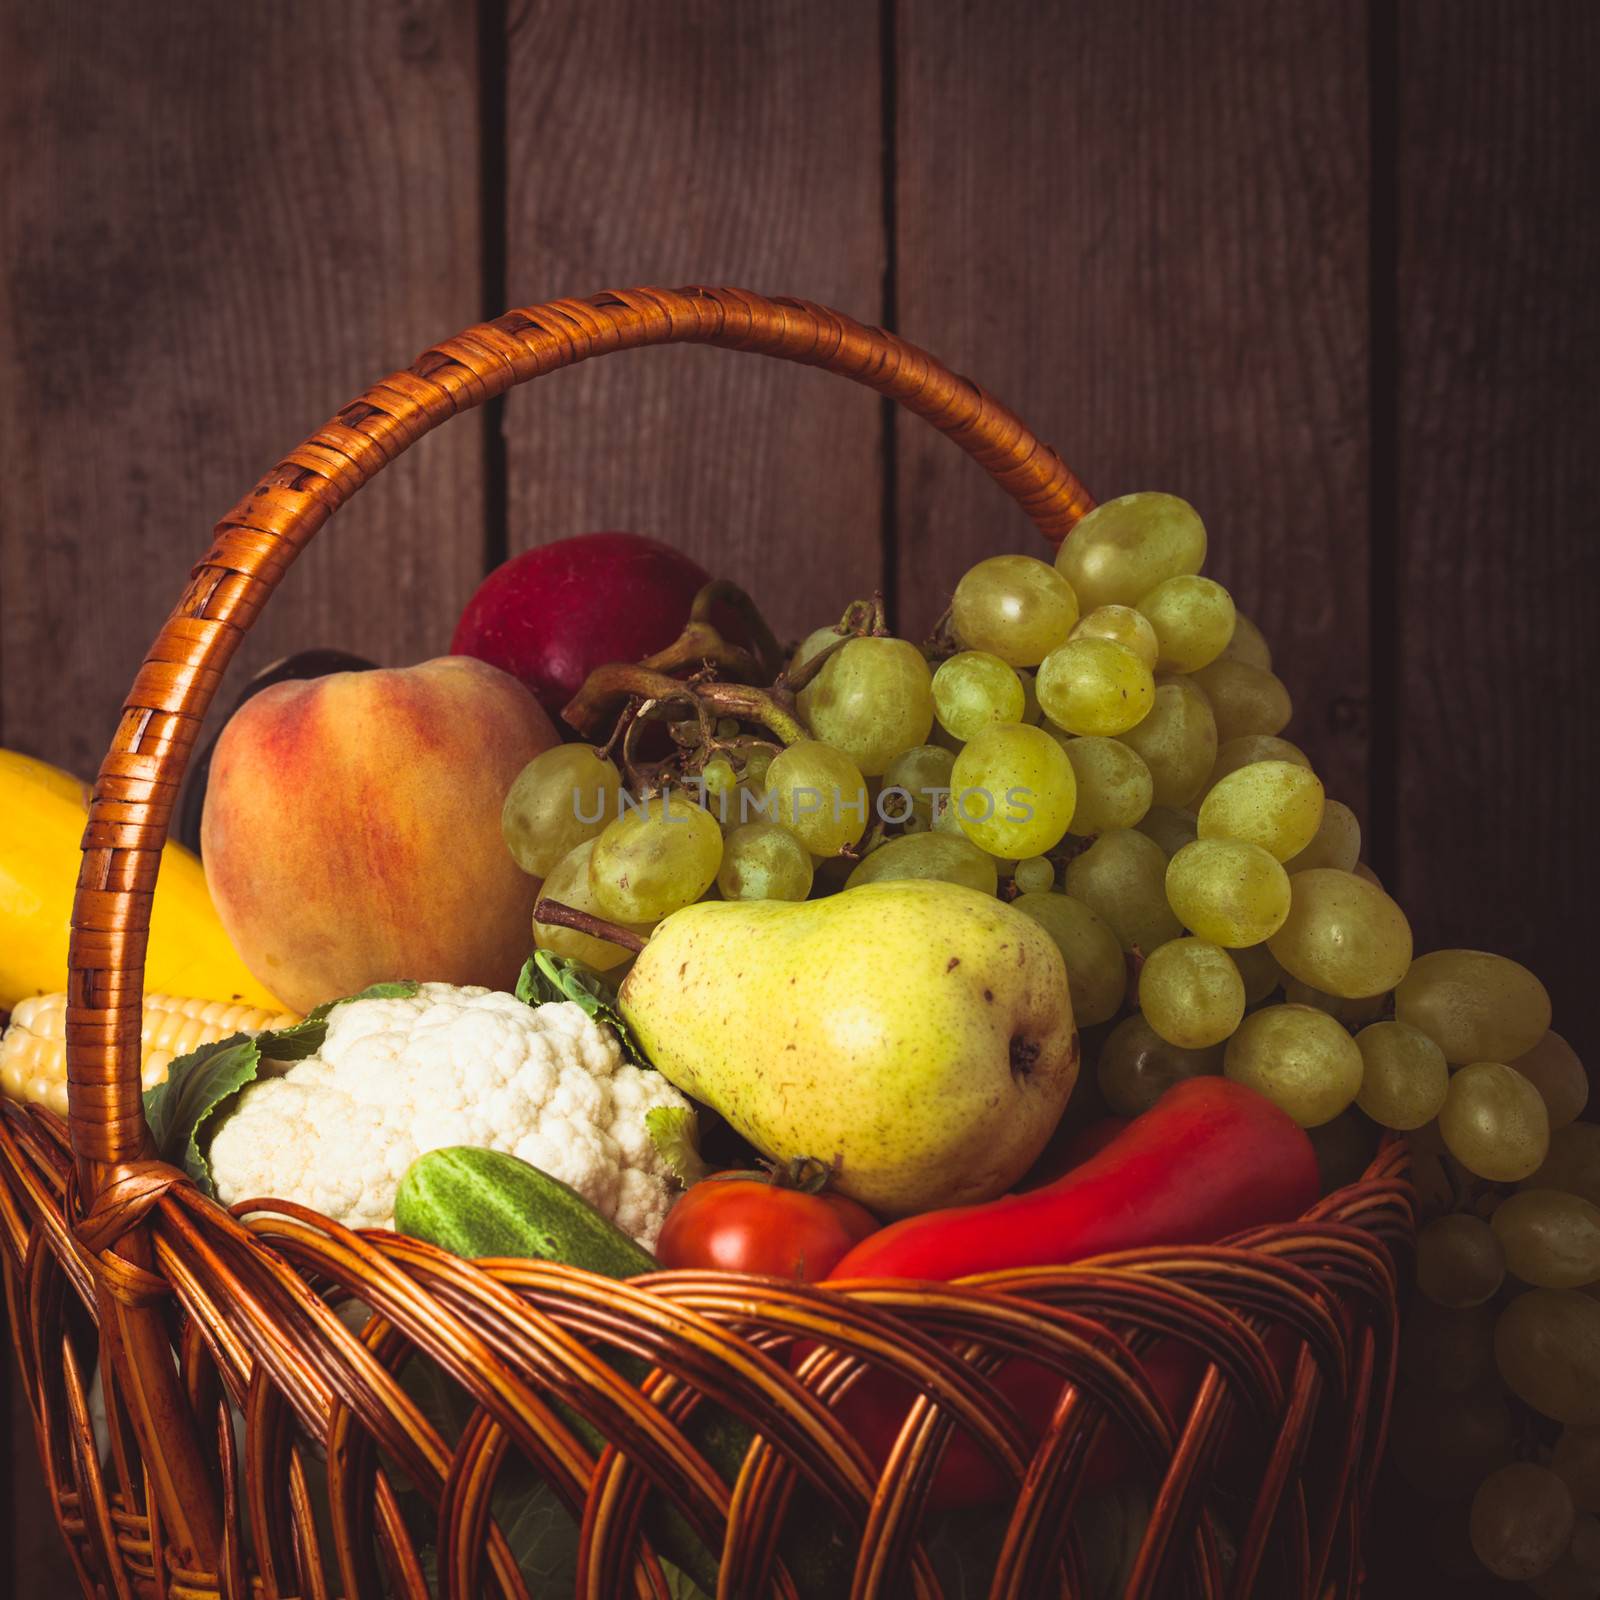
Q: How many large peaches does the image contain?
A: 1